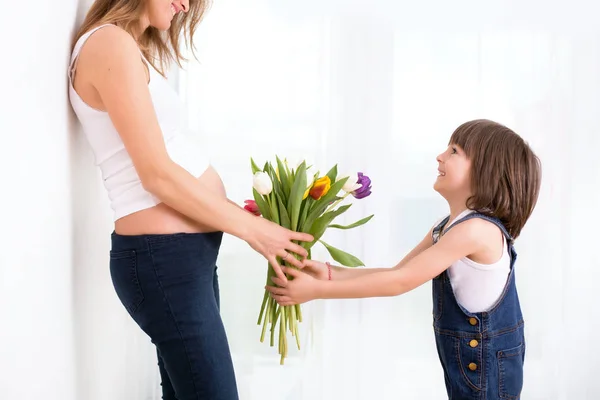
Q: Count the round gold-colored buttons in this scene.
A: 3